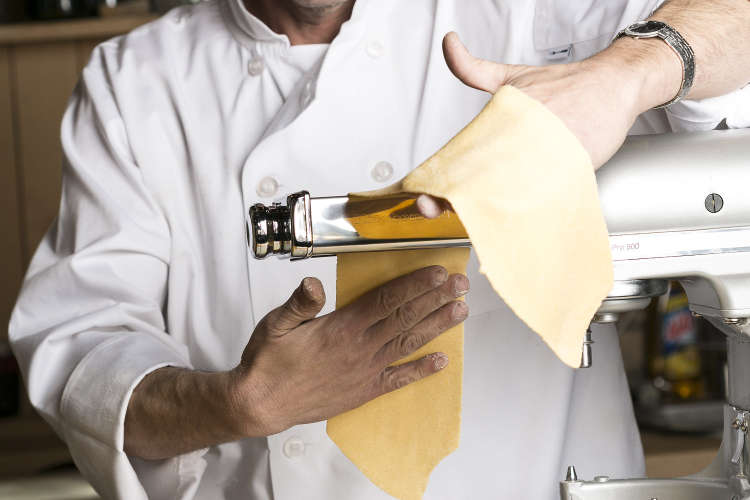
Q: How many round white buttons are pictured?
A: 6